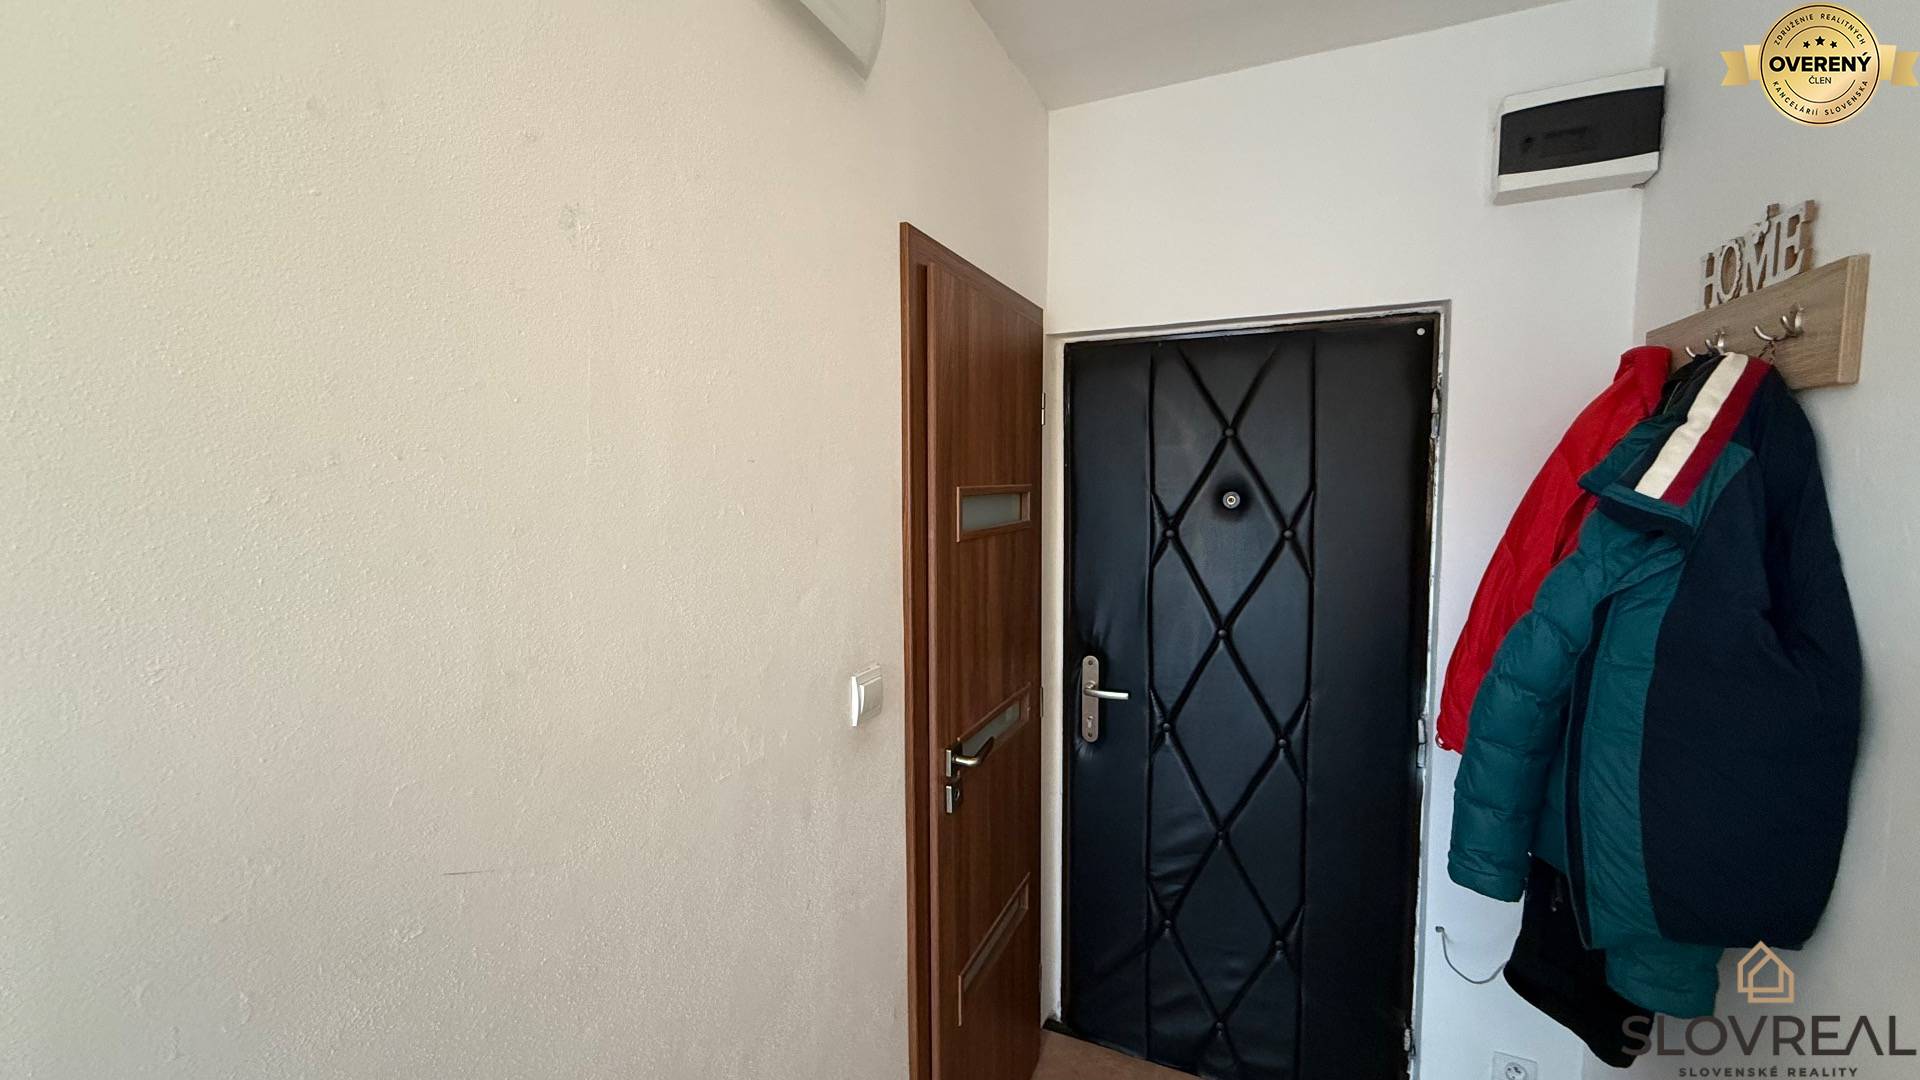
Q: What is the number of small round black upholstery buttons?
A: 10